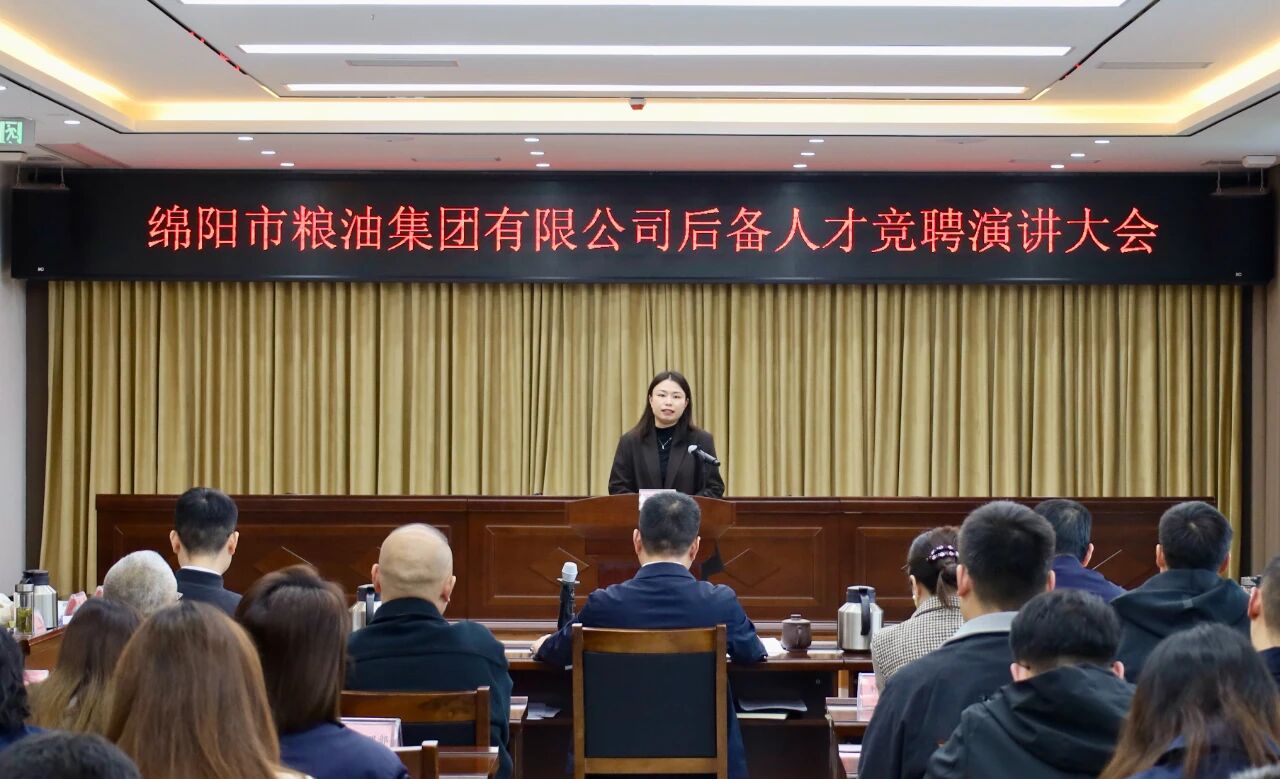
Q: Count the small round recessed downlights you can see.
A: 14